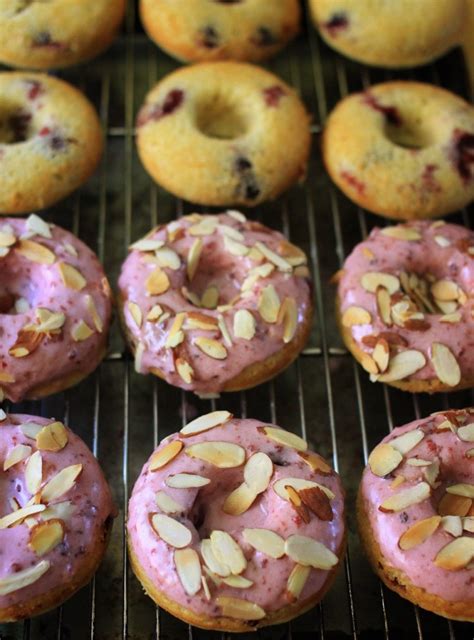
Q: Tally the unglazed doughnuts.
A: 6